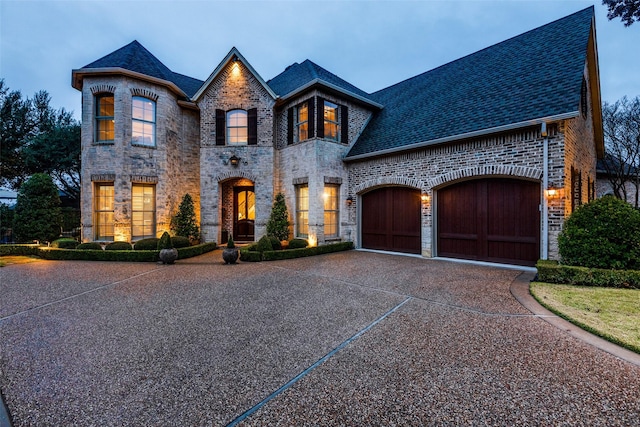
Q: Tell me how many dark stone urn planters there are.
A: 2